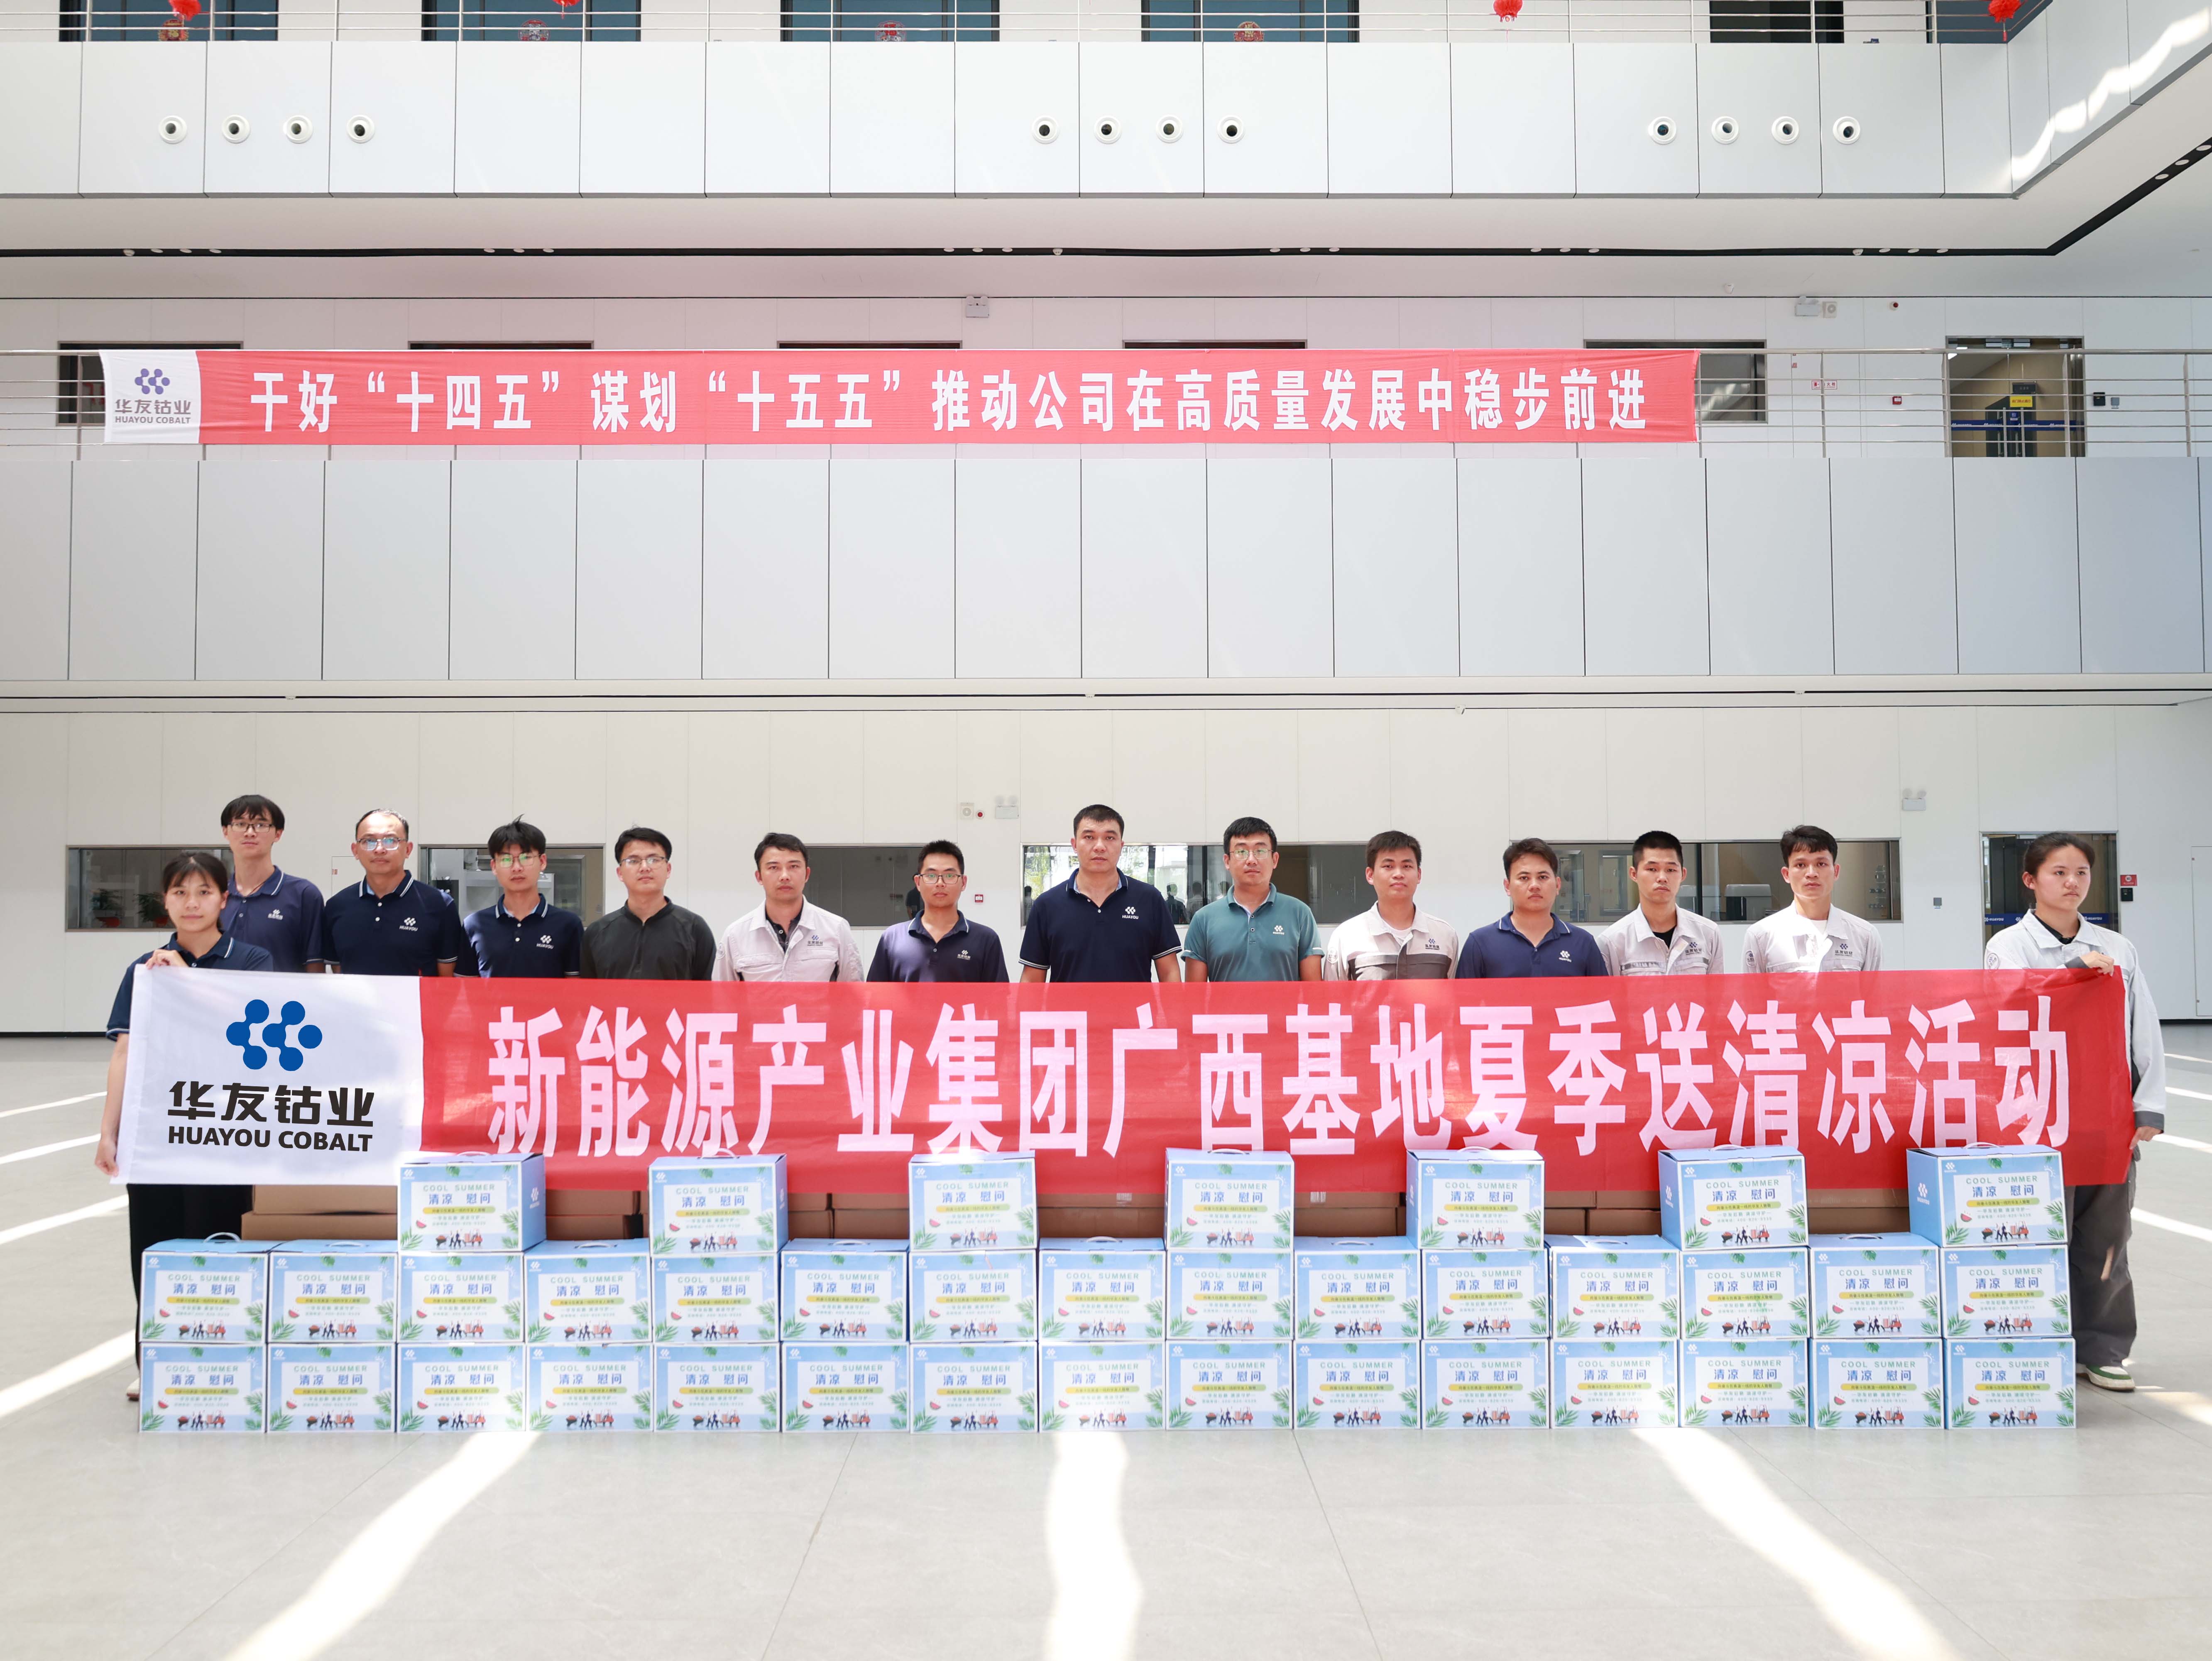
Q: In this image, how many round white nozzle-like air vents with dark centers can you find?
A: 12